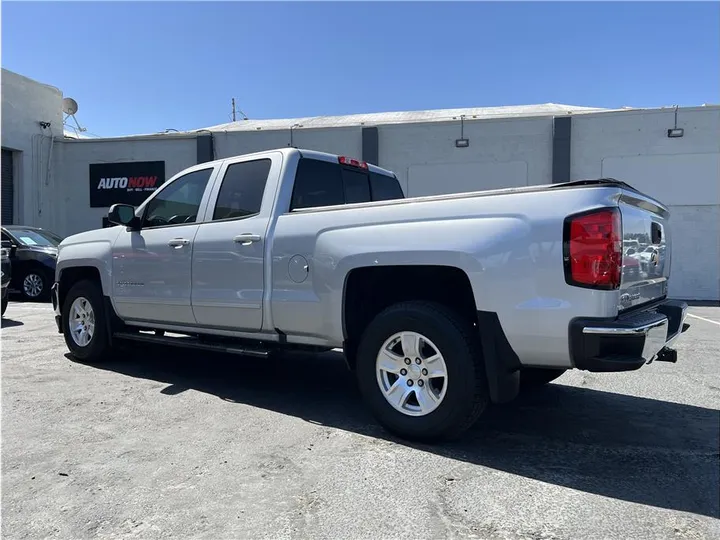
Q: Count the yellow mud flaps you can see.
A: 0